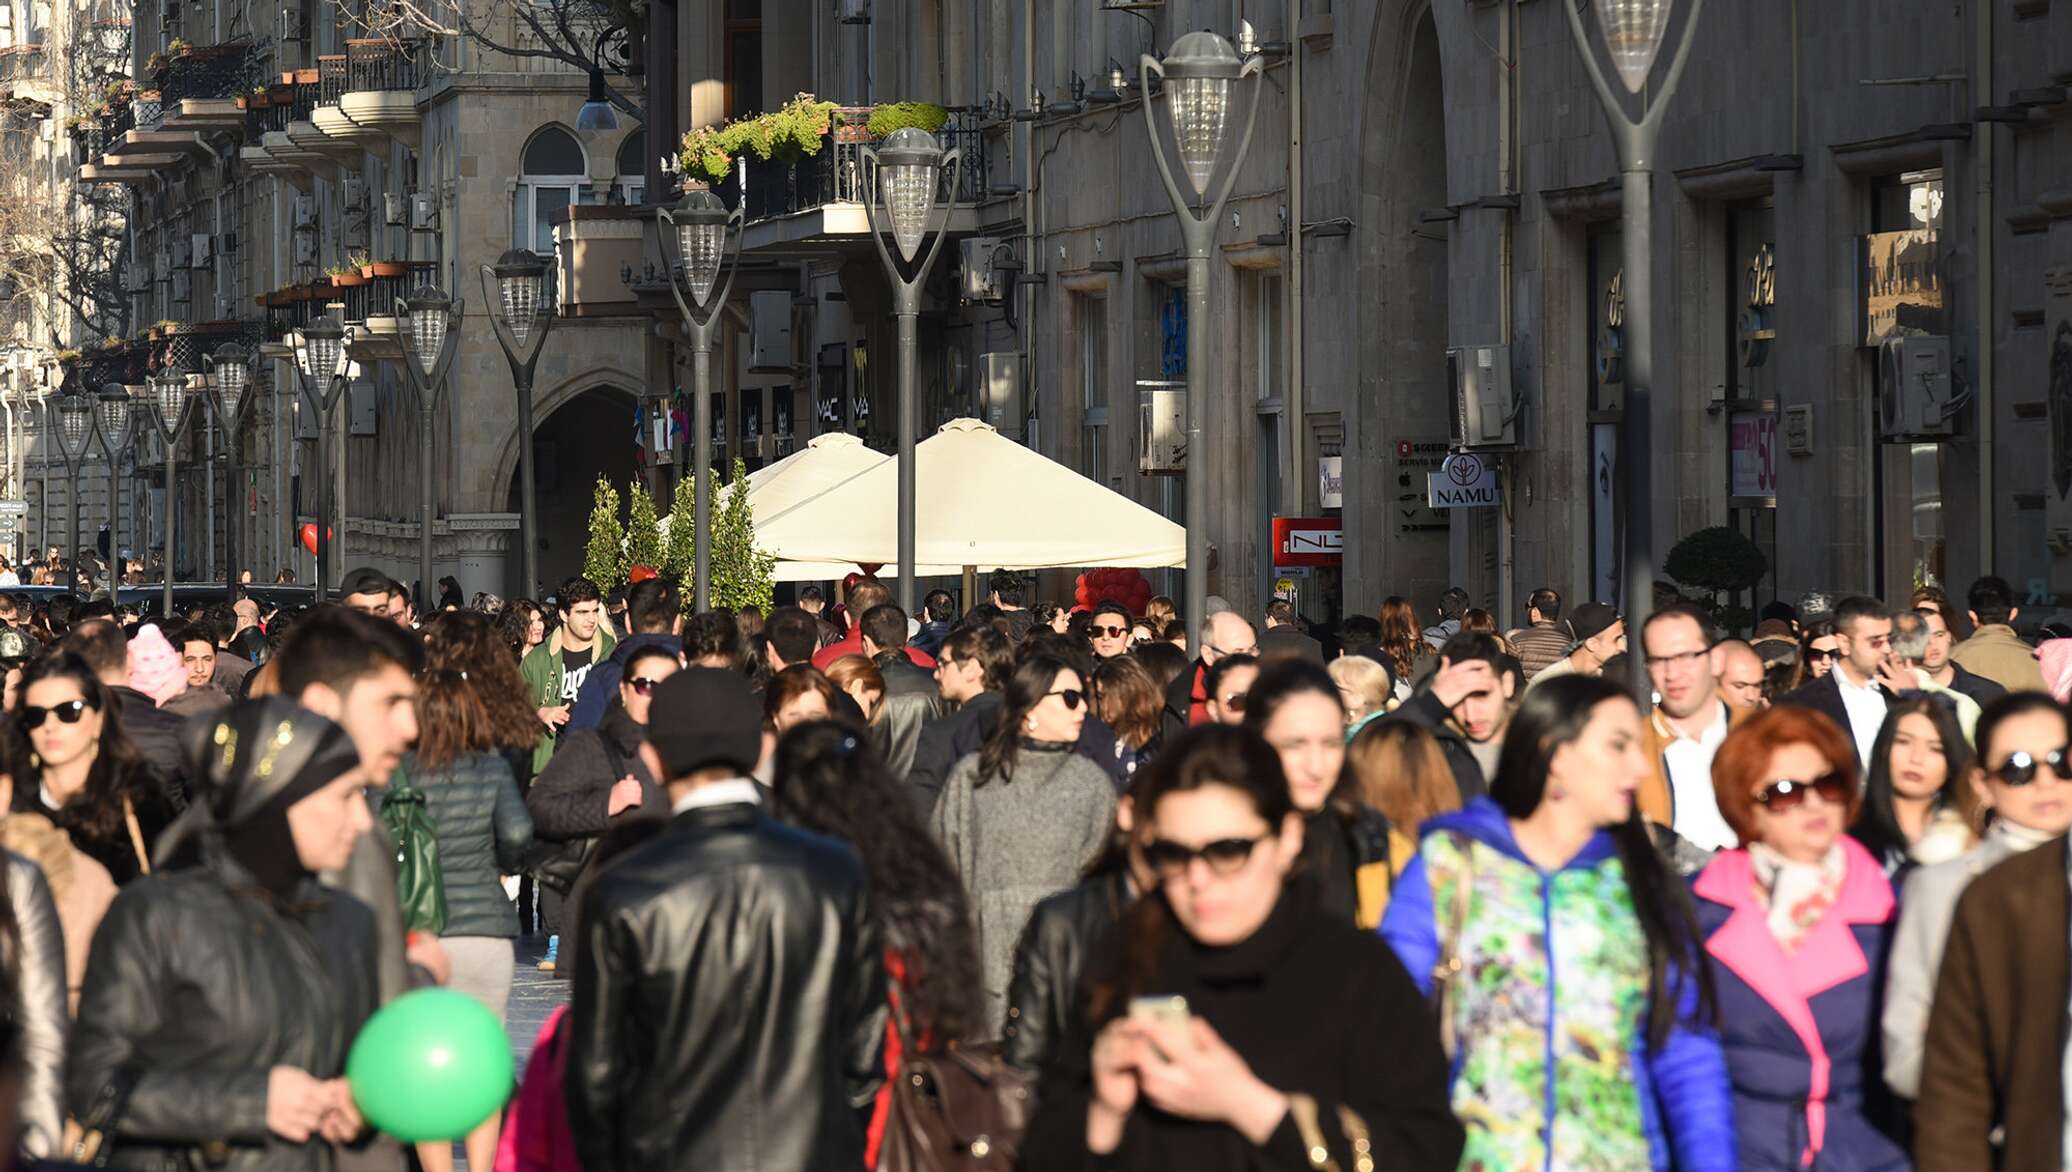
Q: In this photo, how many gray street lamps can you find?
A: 11